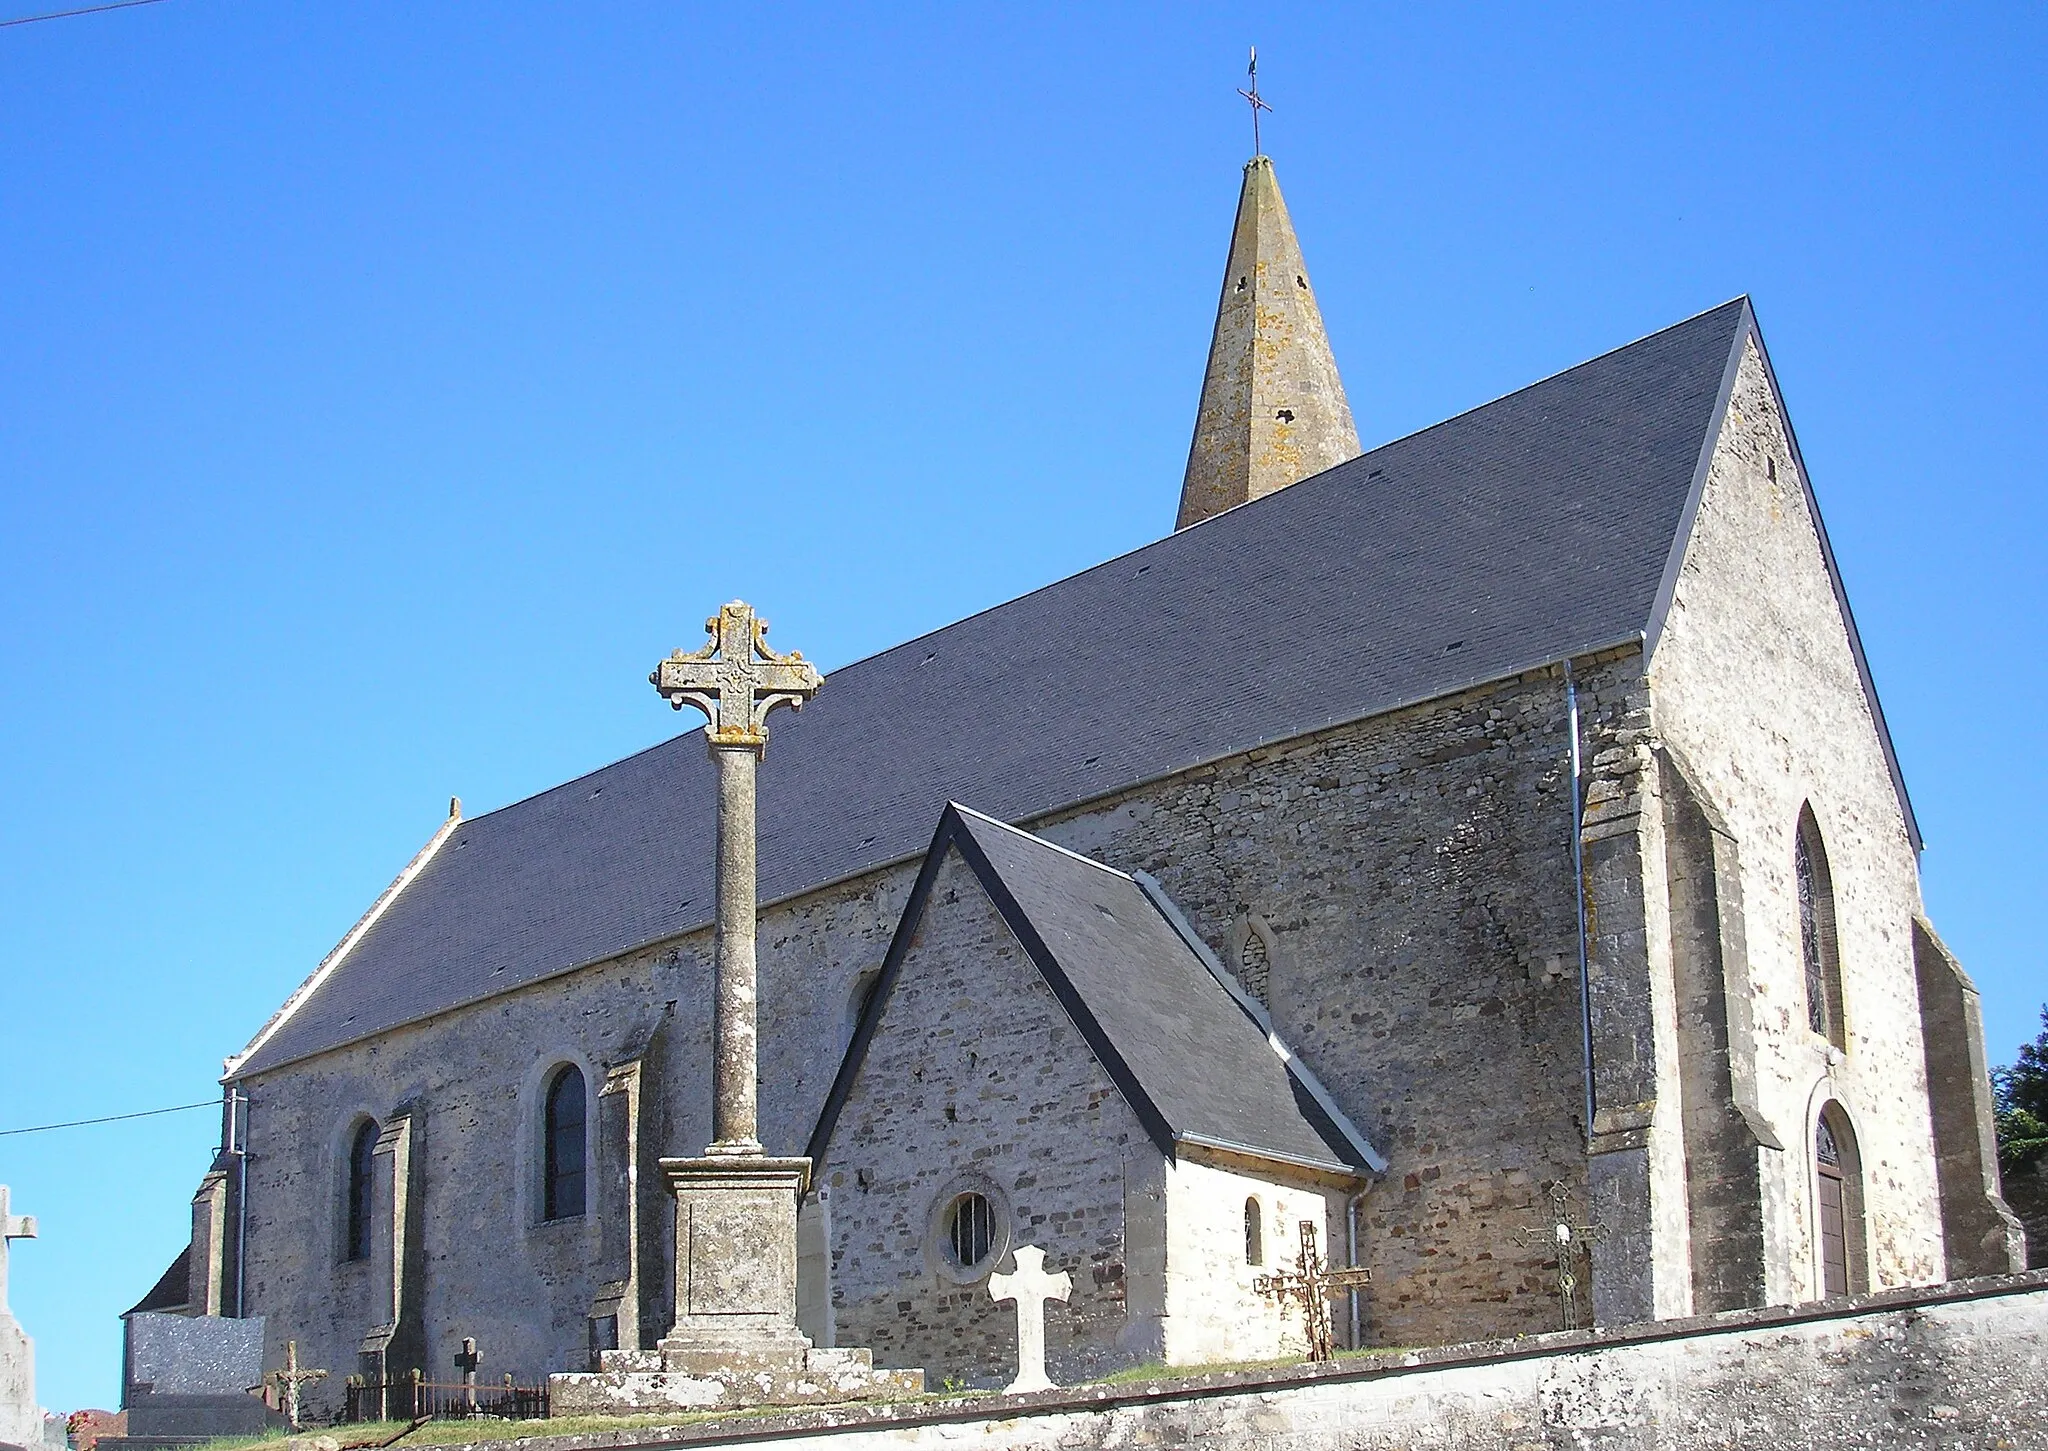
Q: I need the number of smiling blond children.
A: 0